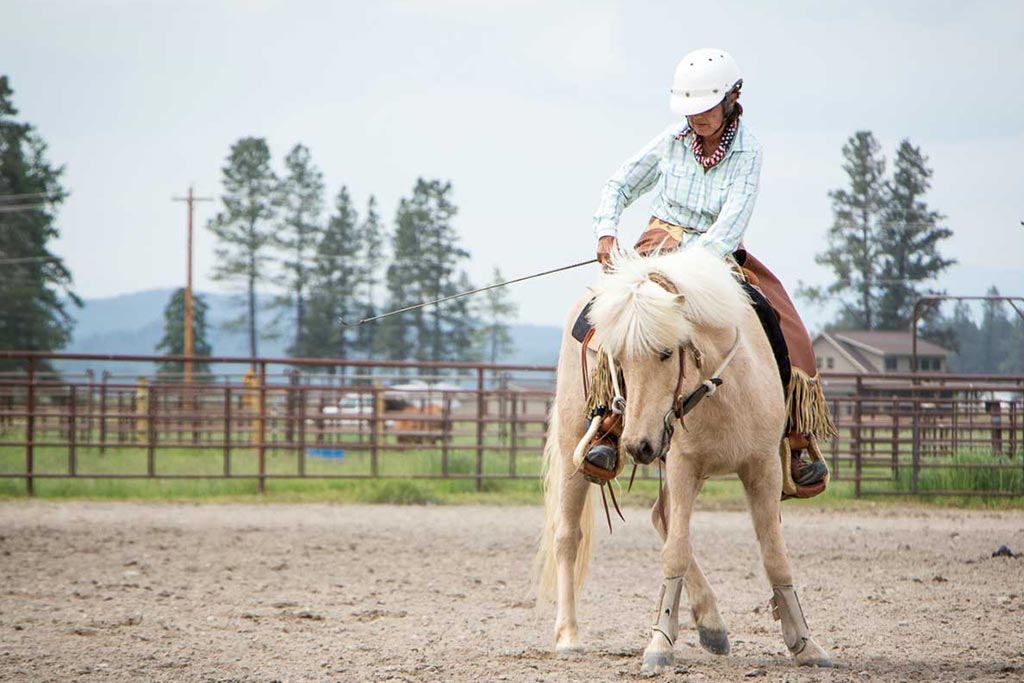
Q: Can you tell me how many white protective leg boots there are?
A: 2